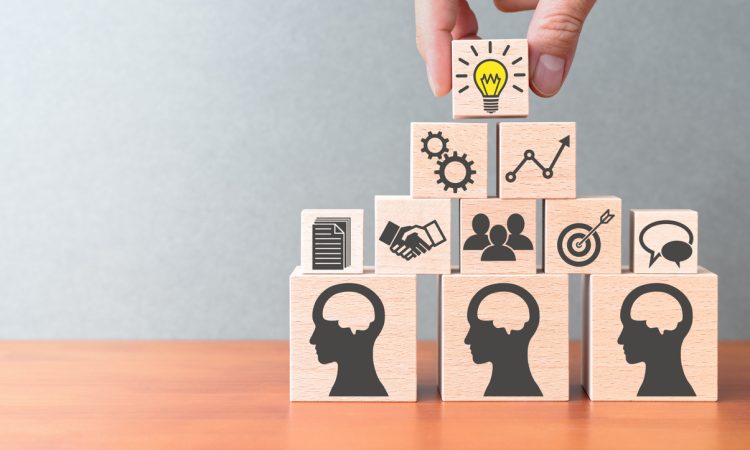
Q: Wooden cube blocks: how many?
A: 11